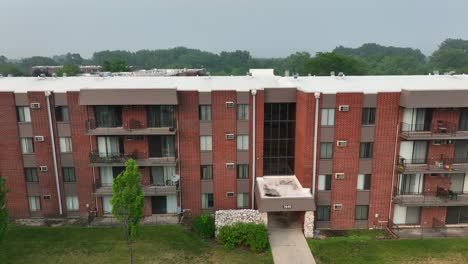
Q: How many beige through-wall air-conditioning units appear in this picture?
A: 12